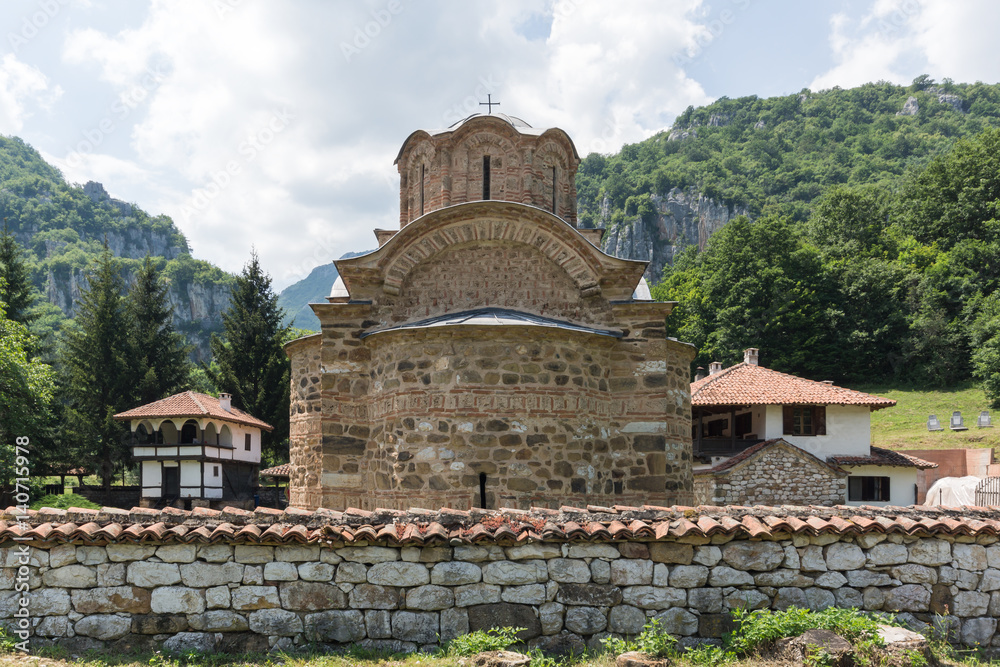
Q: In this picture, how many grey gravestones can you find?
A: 3